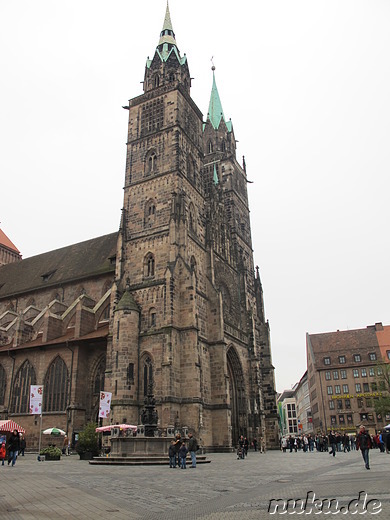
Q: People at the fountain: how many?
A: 4